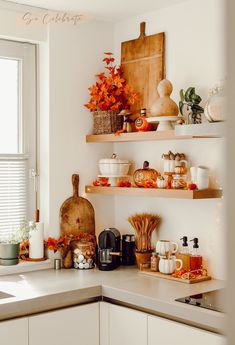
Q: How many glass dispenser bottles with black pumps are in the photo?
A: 2